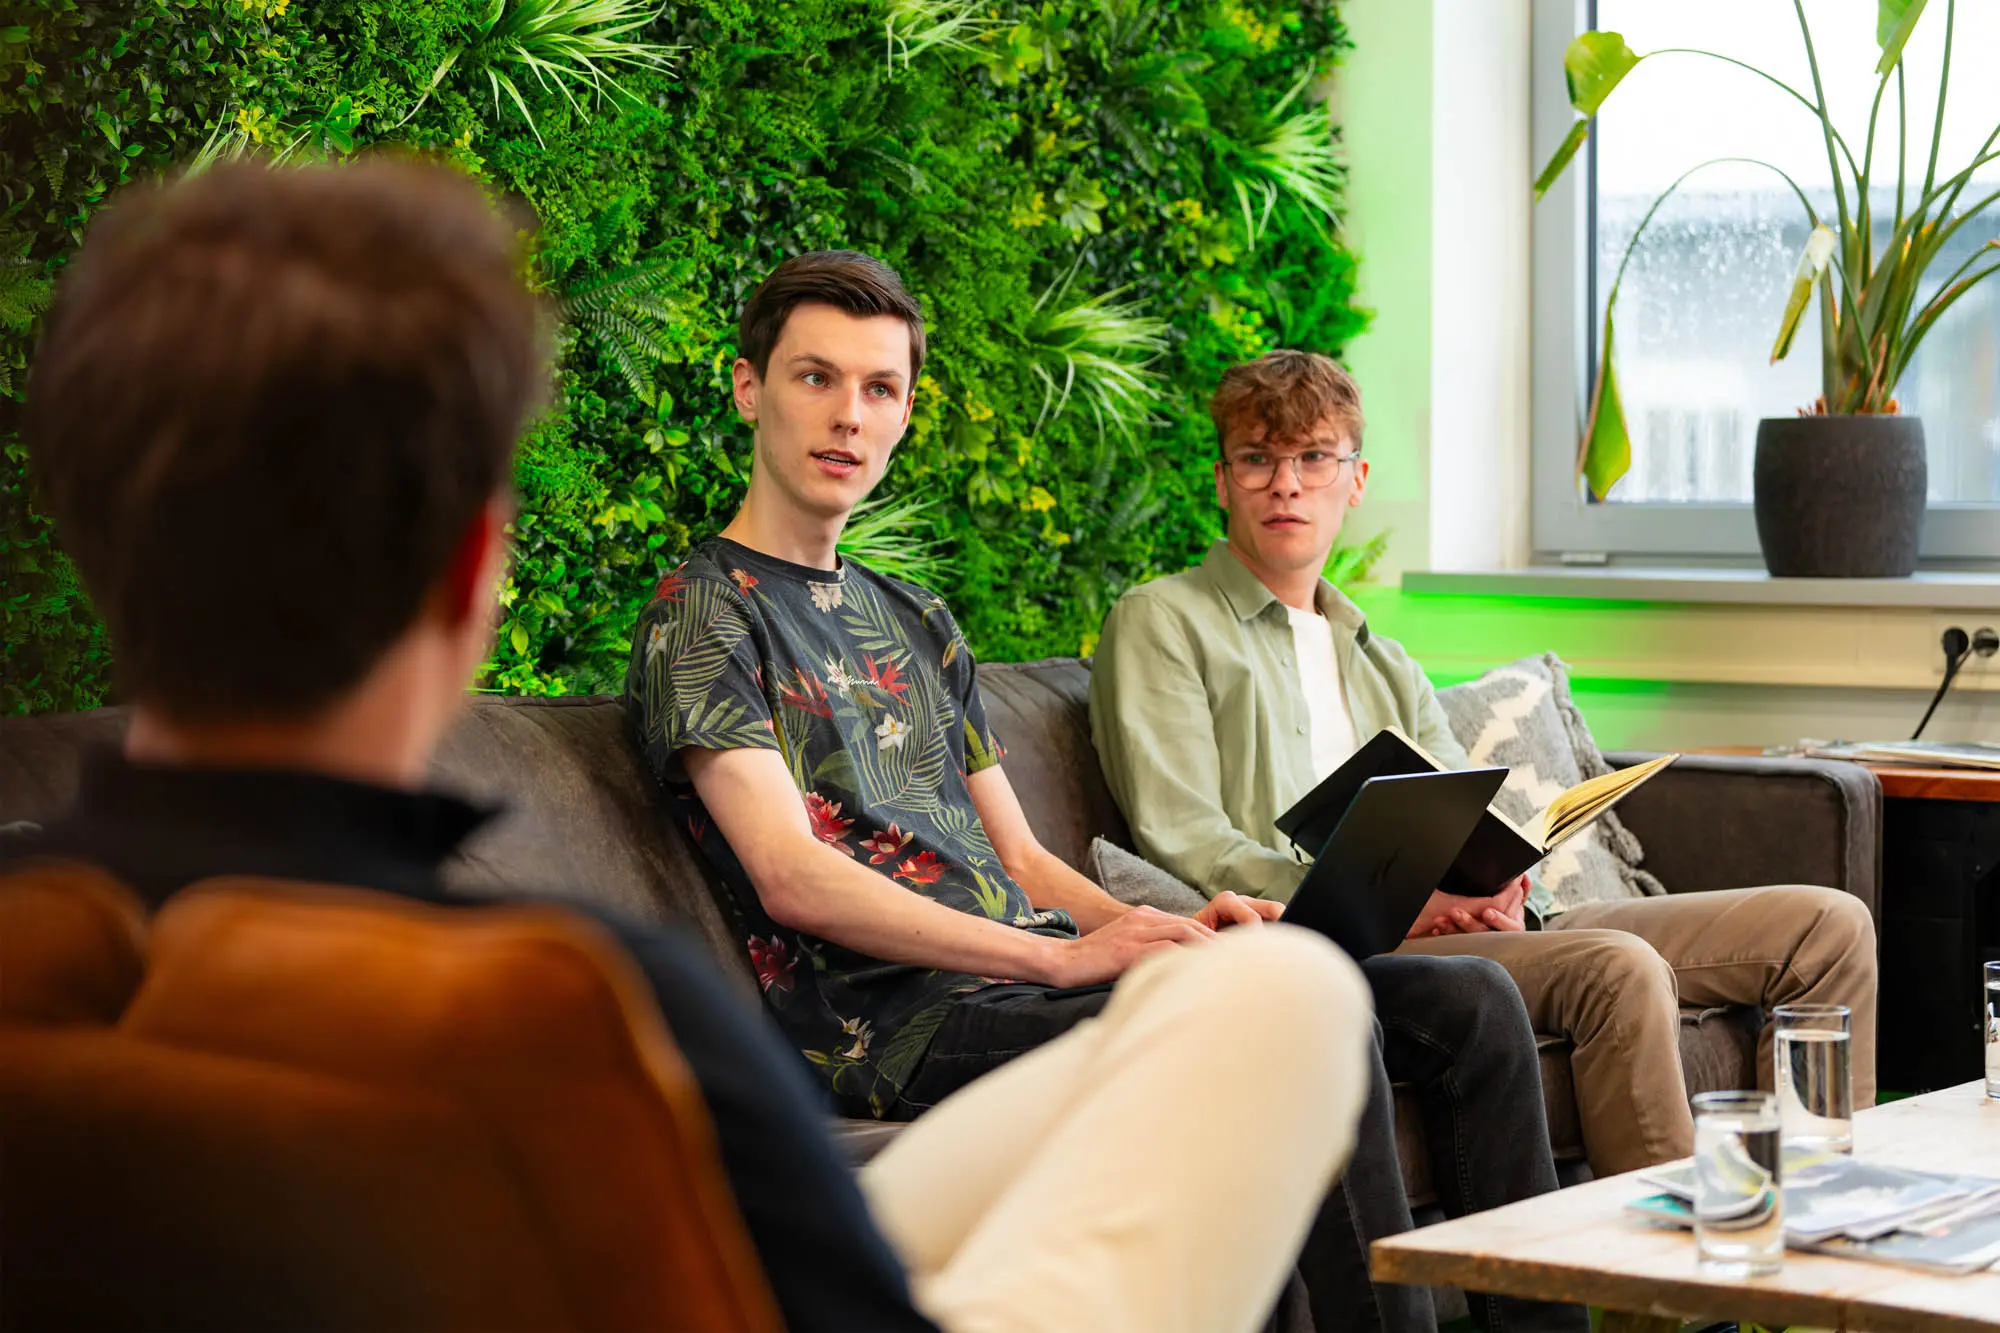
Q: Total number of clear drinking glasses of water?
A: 3